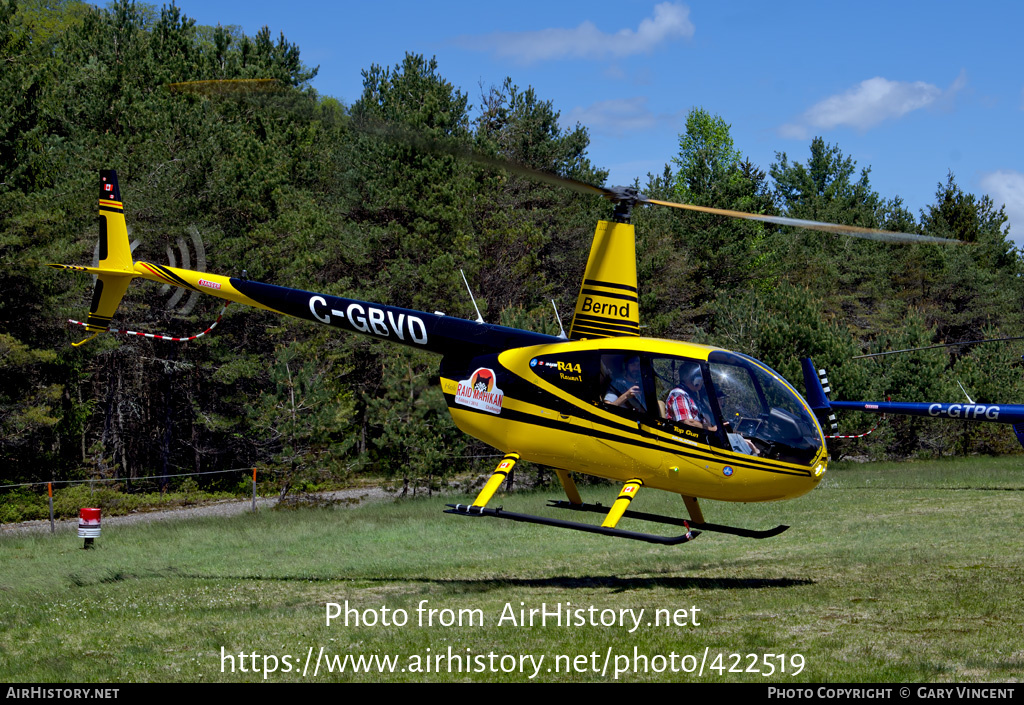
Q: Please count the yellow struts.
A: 4